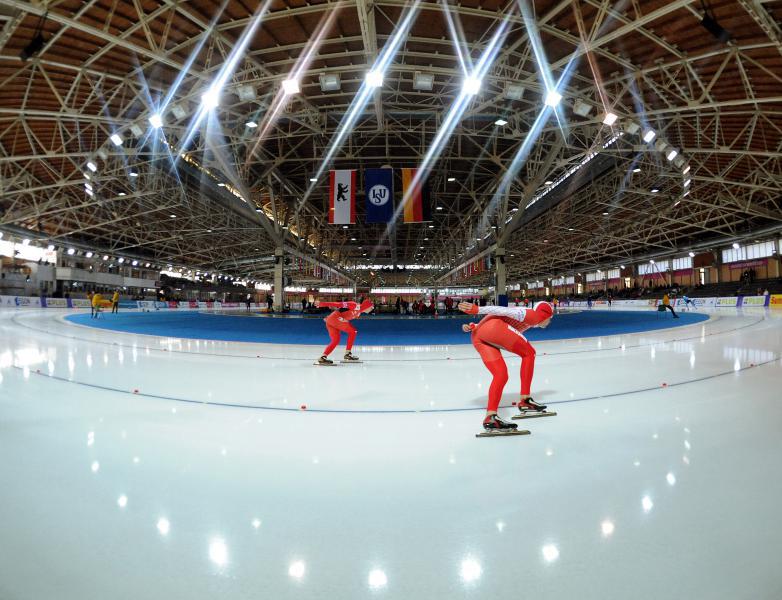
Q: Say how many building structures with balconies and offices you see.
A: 1